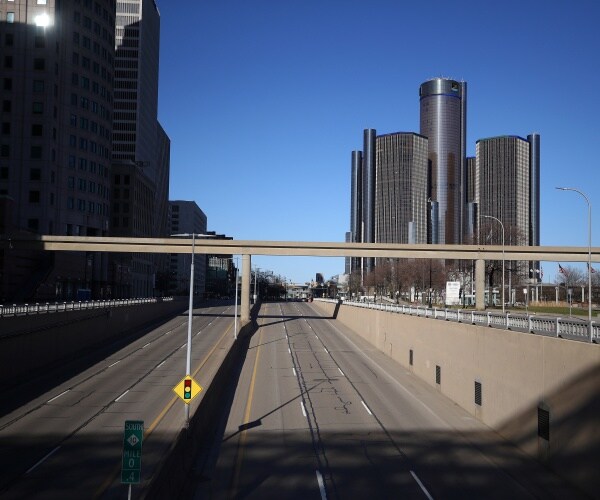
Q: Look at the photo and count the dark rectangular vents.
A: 4